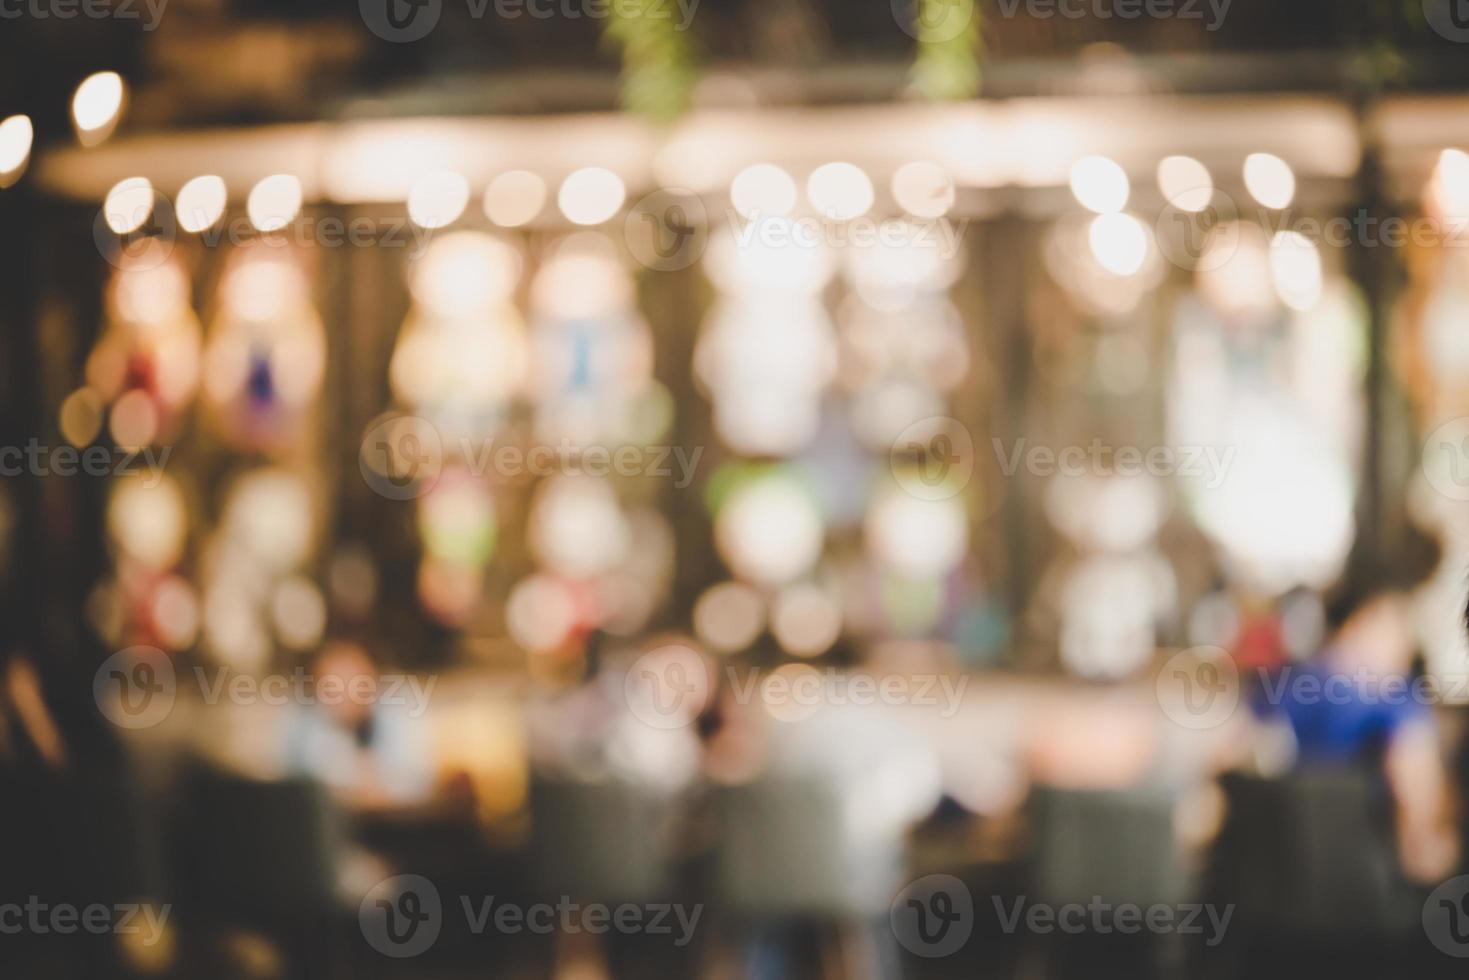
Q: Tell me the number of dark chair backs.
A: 5